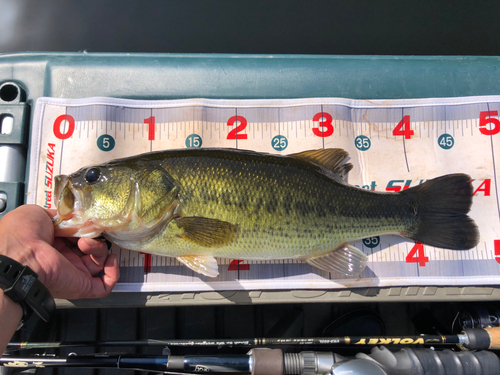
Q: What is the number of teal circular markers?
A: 6